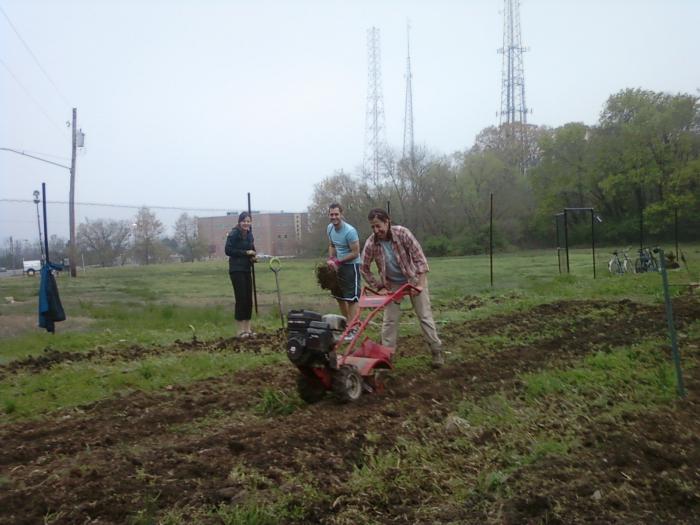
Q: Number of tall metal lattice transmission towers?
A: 3